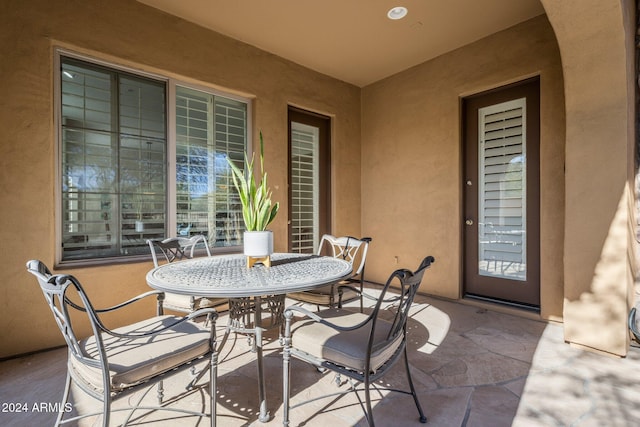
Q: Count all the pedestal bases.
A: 1